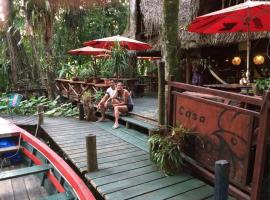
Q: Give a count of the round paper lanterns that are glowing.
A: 2